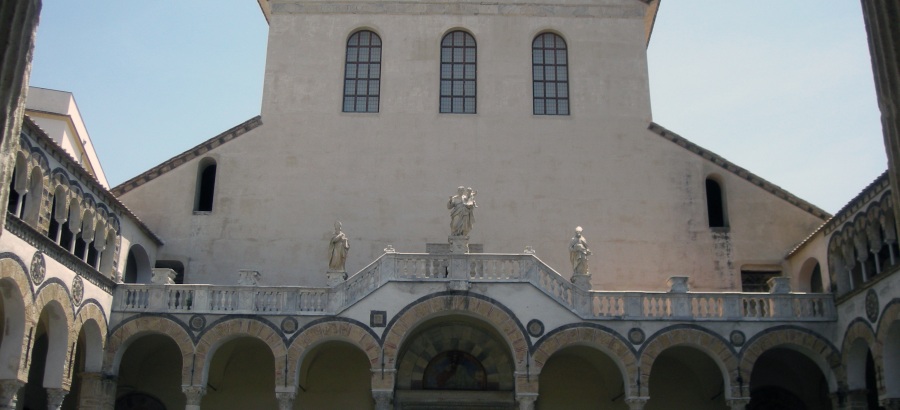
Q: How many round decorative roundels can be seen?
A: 8